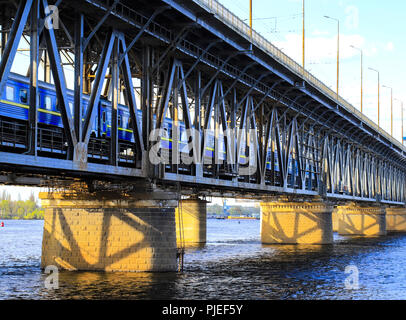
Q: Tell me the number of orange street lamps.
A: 7